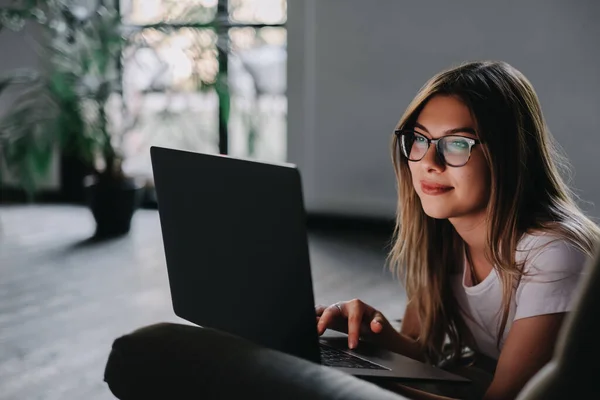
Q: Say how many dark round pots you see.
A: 1